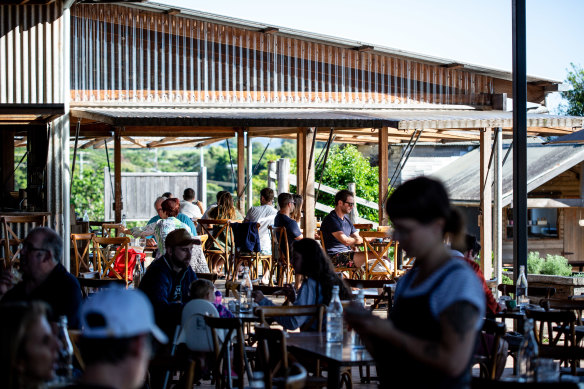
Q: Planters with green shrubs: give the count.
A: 1